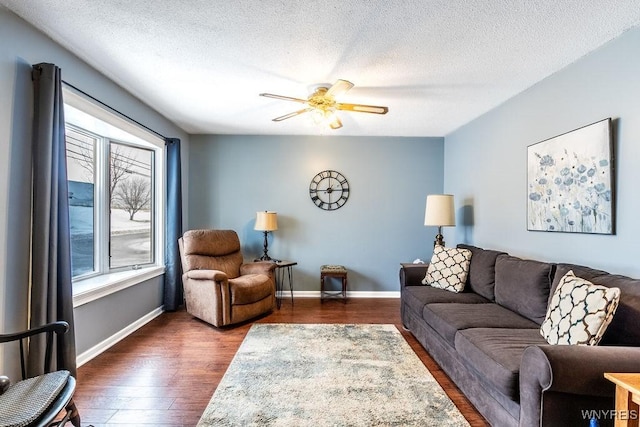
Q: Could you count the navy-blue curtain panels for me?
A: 2